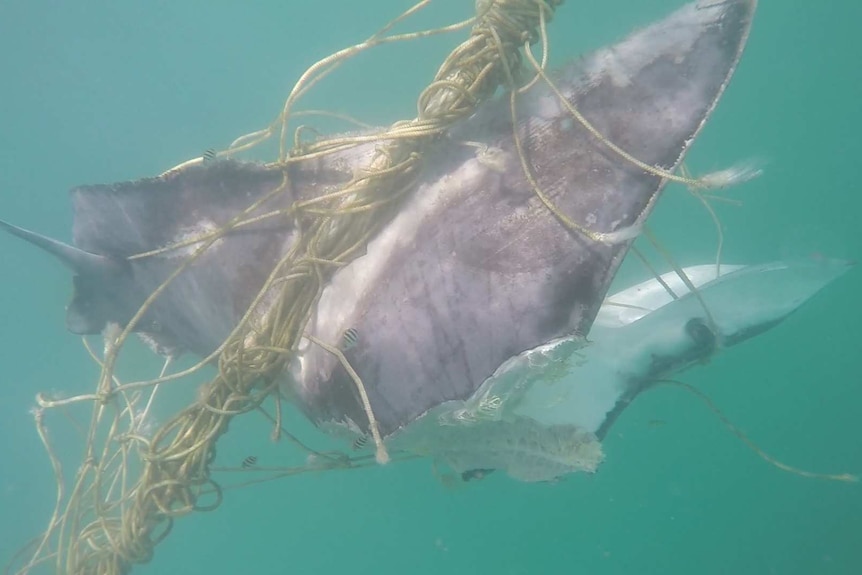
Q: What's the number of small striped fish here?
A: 4